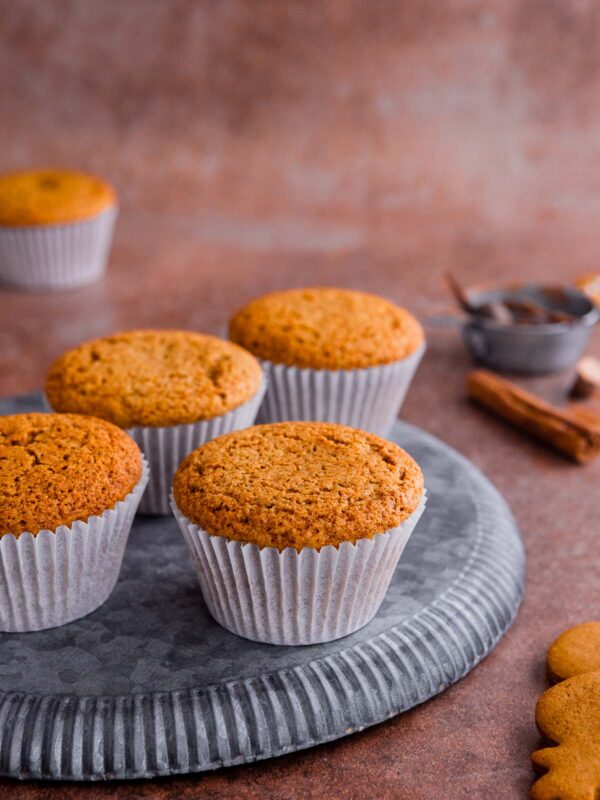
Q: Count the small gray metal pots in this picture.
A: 1